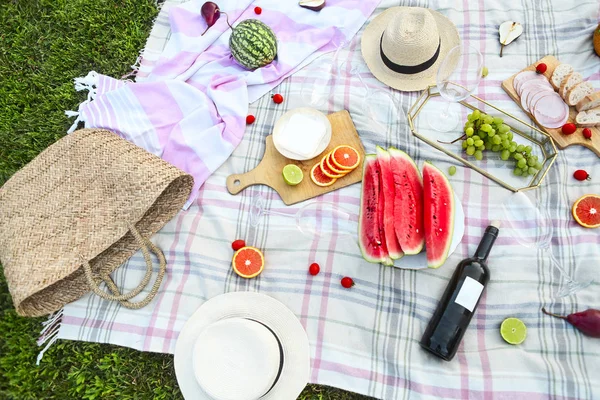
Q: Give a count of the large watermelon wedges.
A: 4